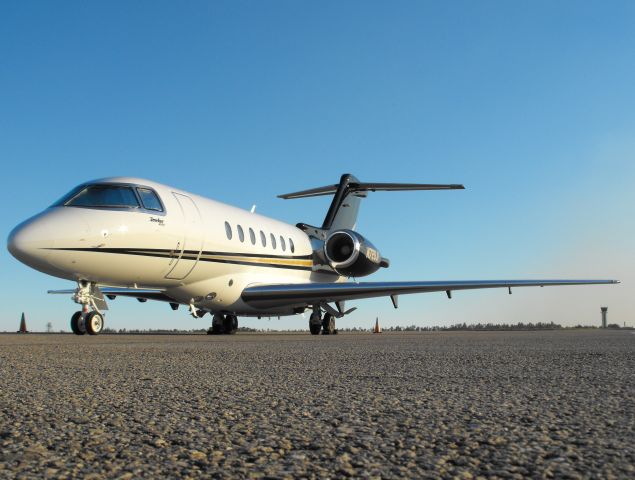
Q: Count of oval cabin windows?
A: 7